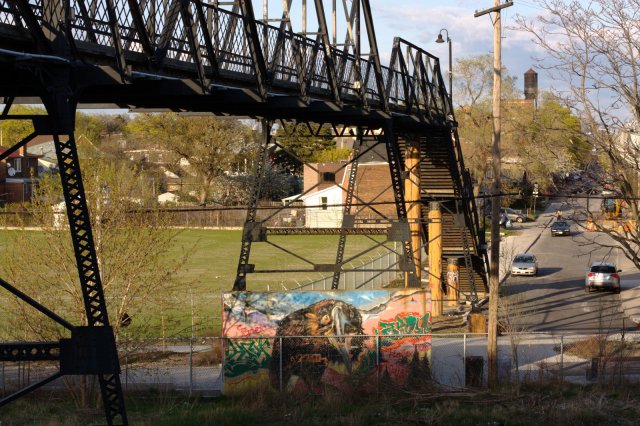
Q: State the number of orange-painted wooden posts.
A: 3